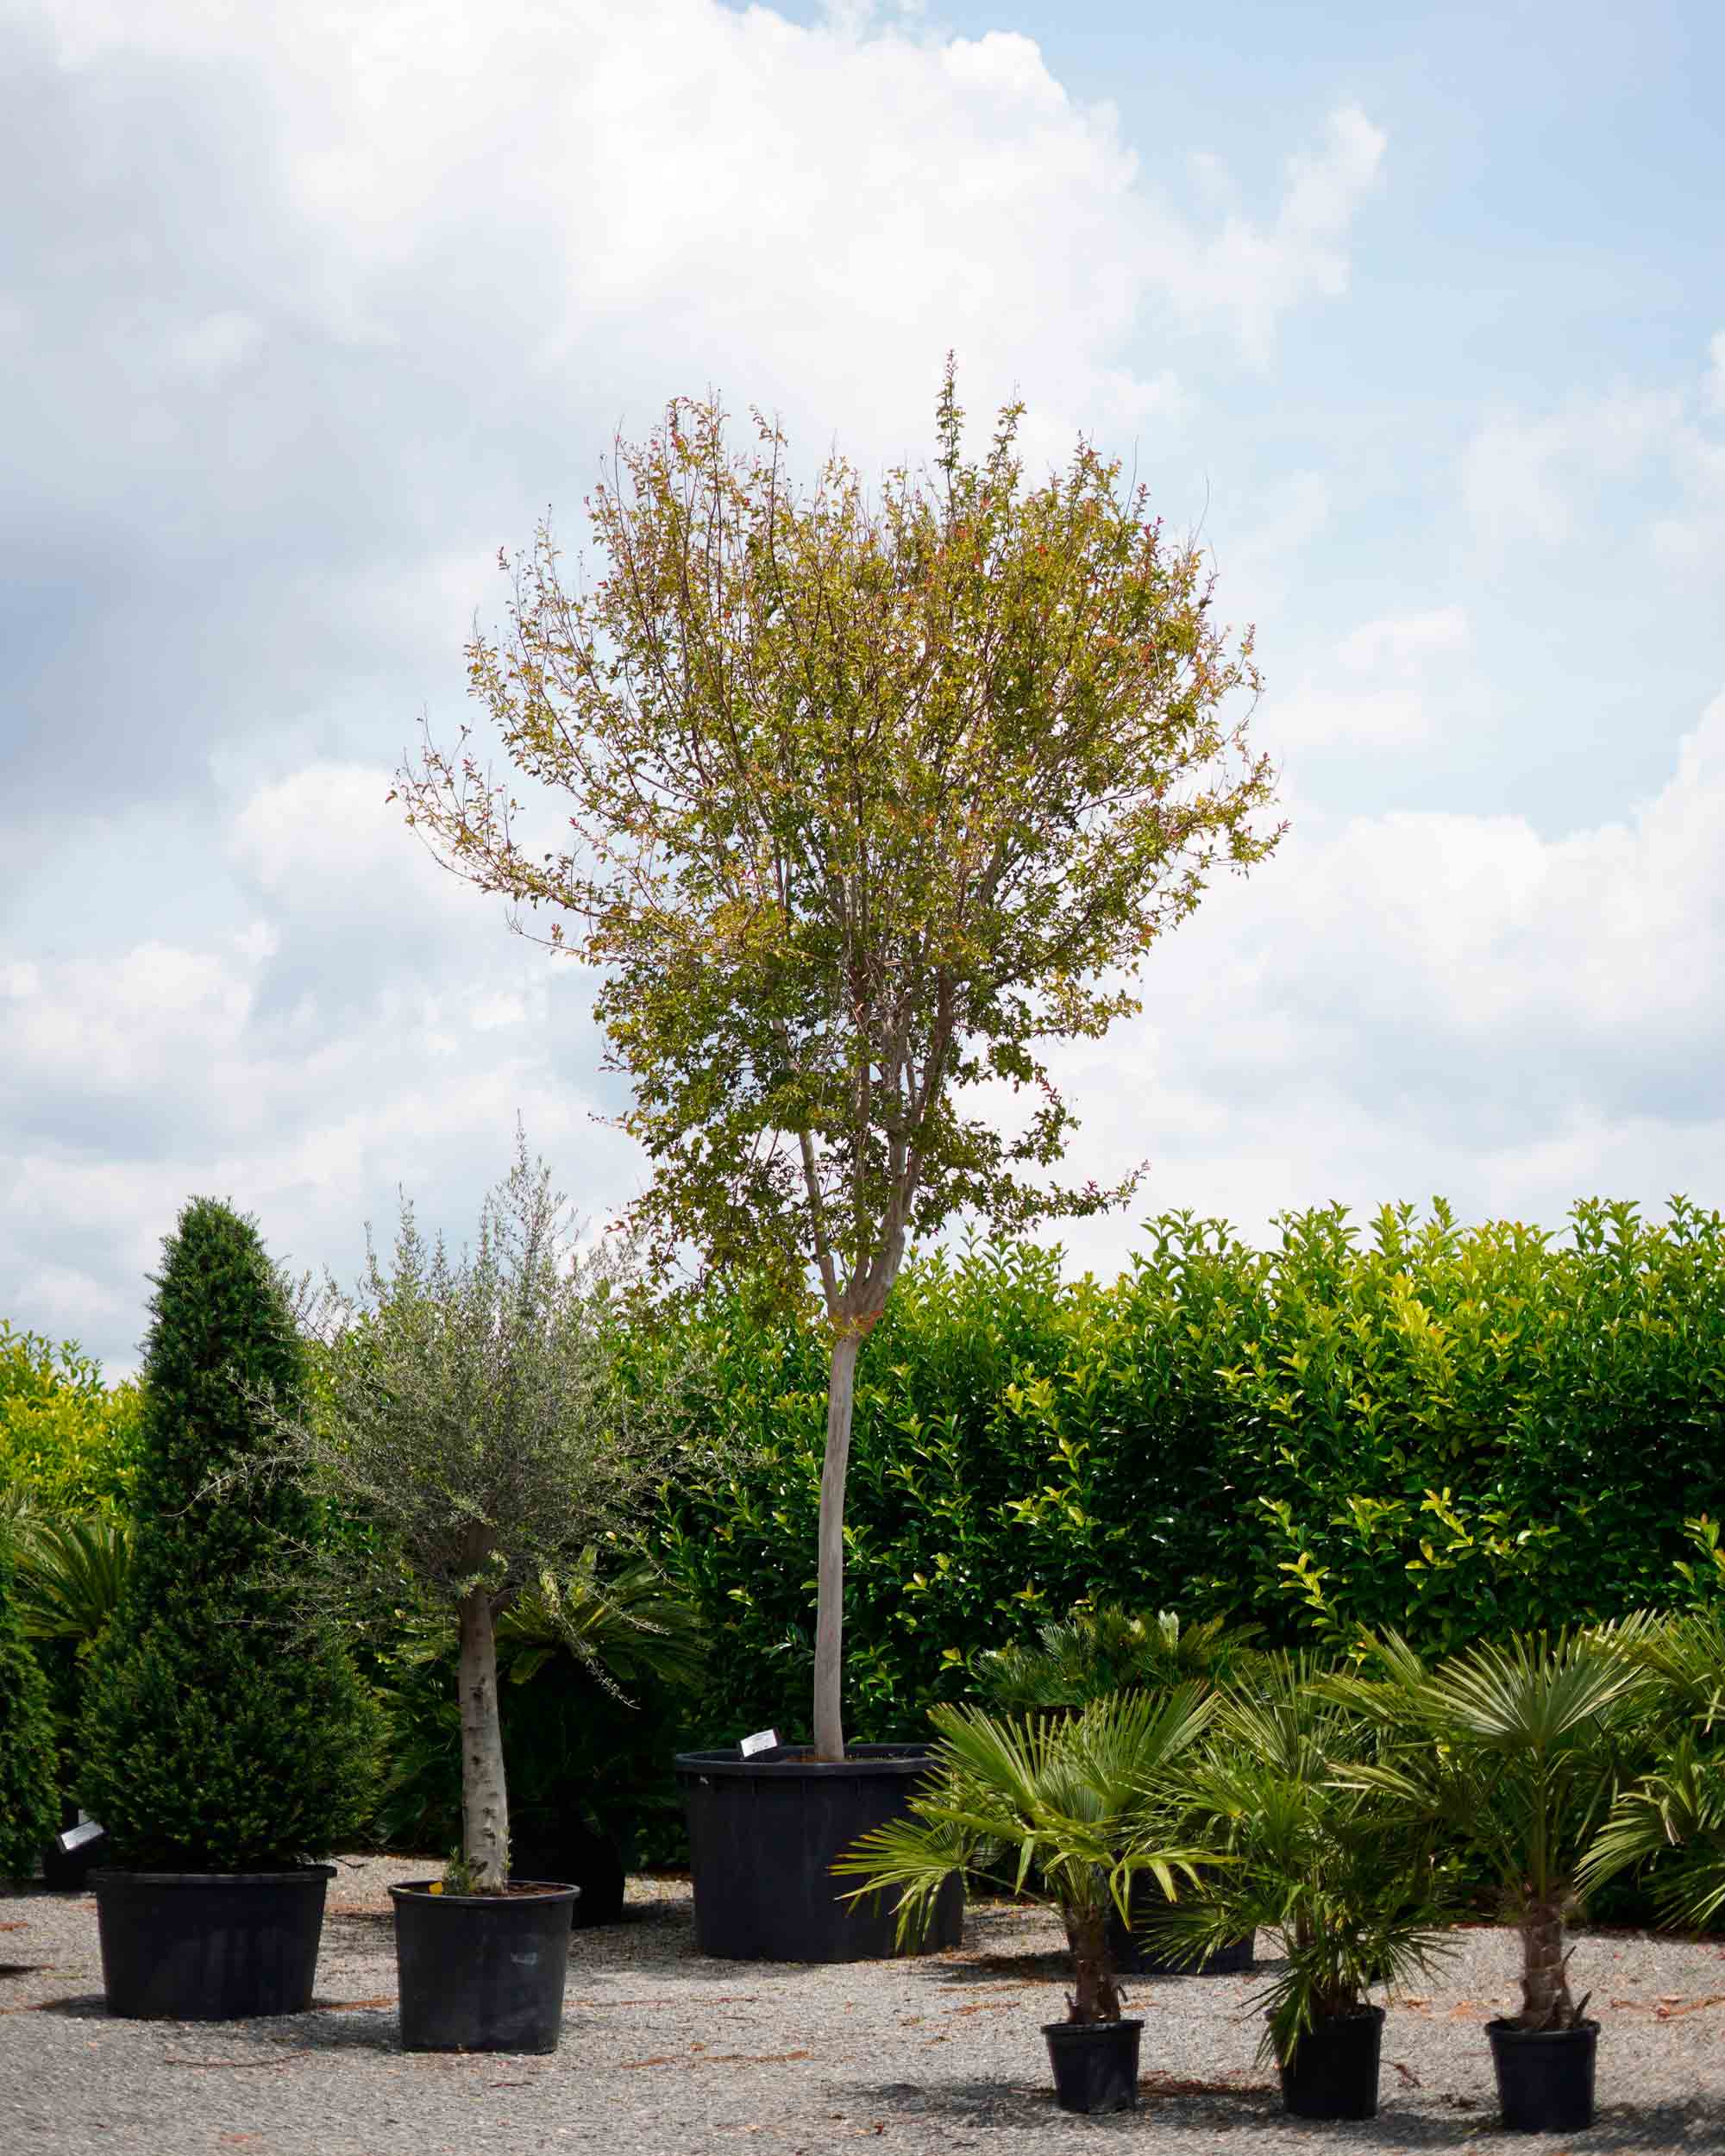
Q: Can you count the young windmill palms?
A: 3